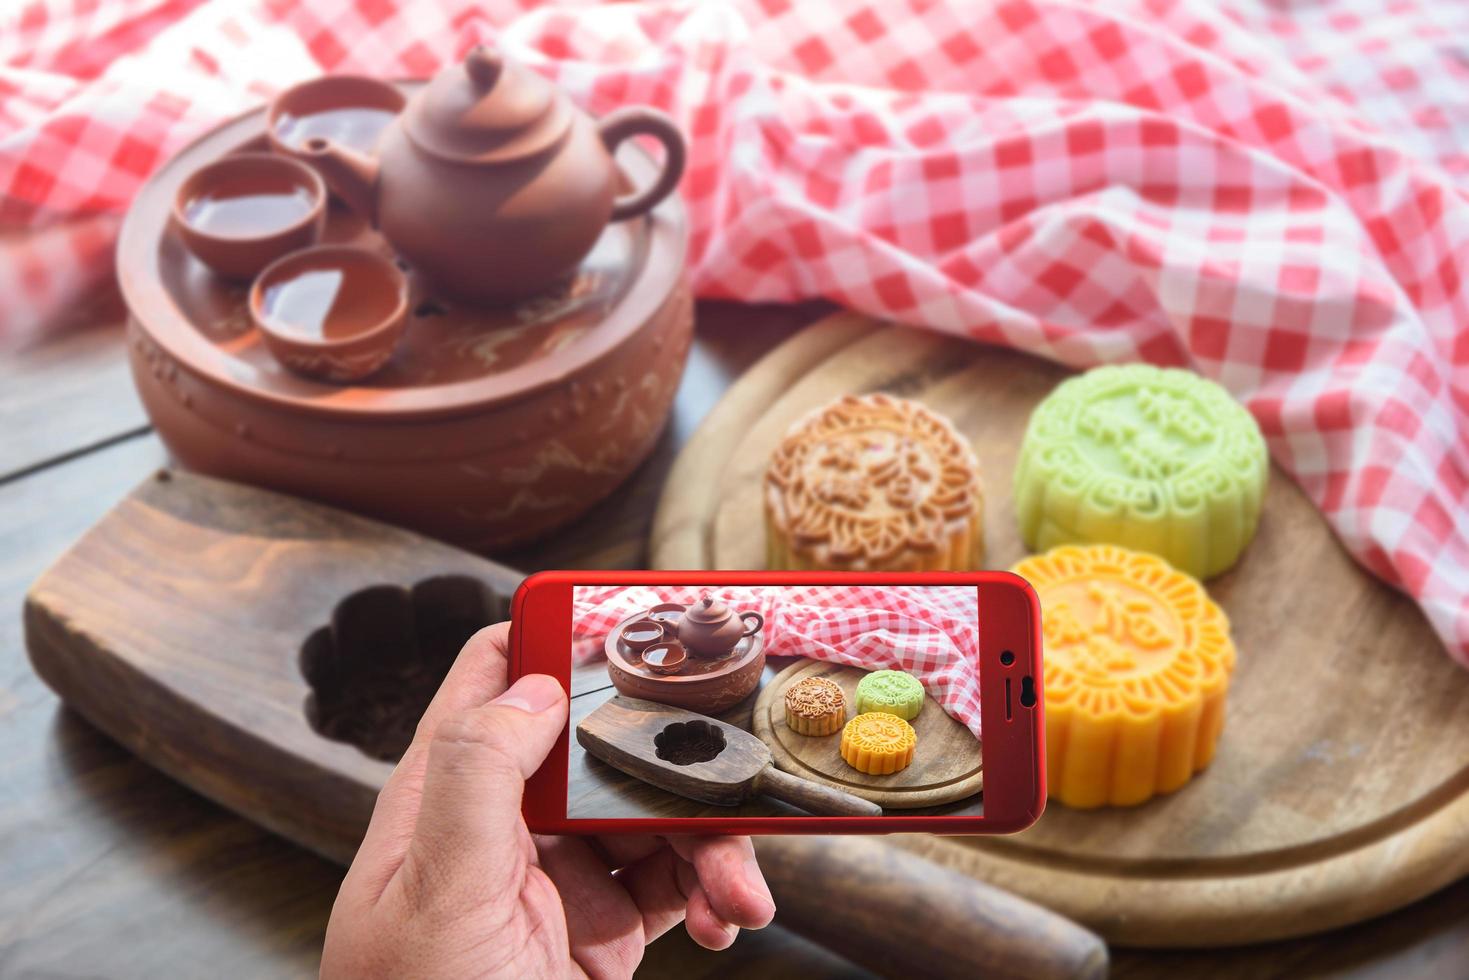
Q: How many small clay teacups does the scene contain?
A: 3